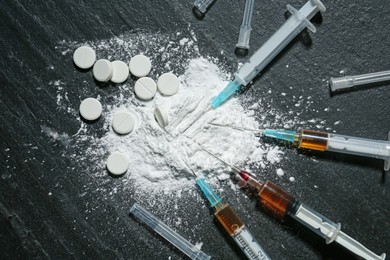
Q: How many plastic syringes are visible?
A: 4